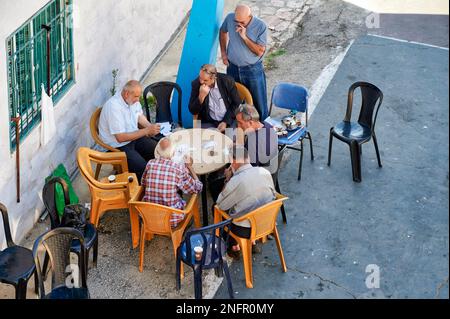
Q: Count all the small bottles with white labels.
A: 0